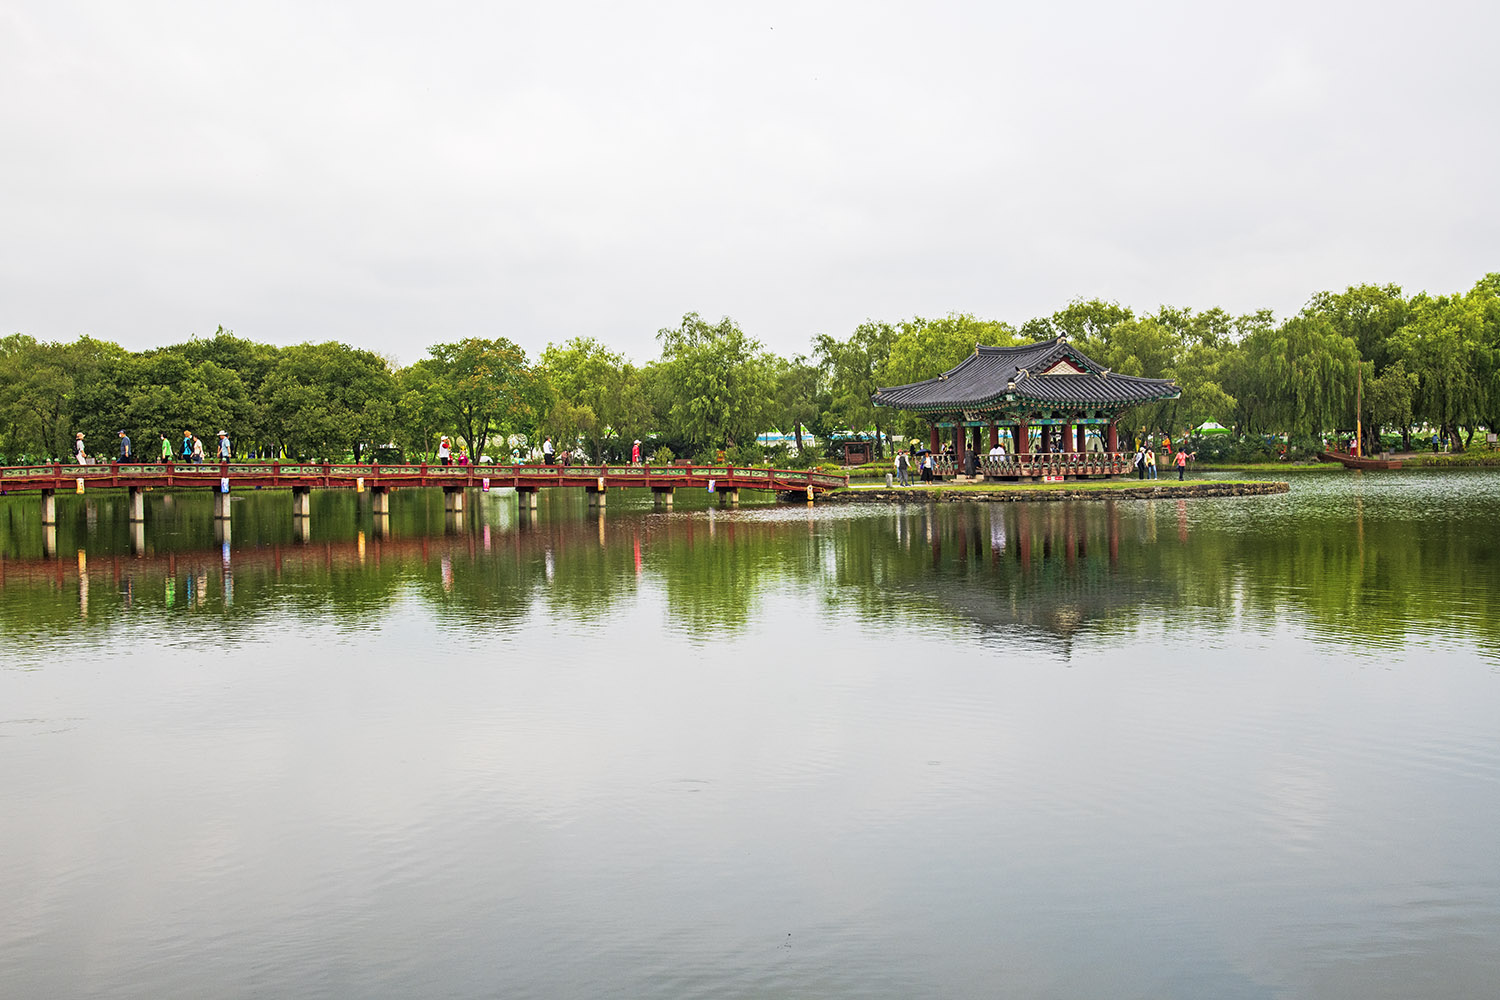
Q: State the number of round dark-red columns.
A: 10